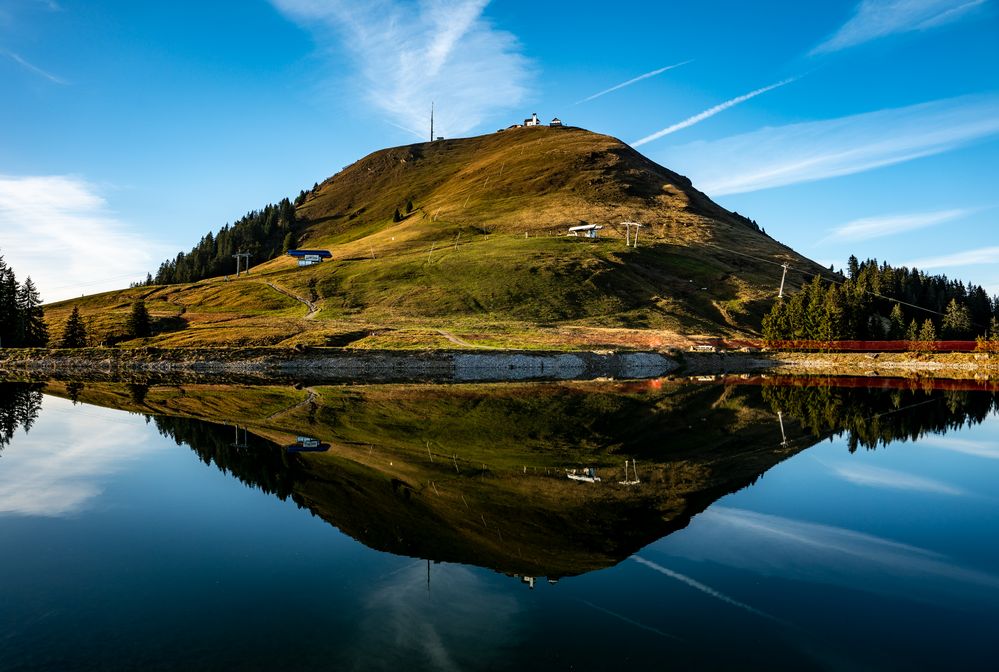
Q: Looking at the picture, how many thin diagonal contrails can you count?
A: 2